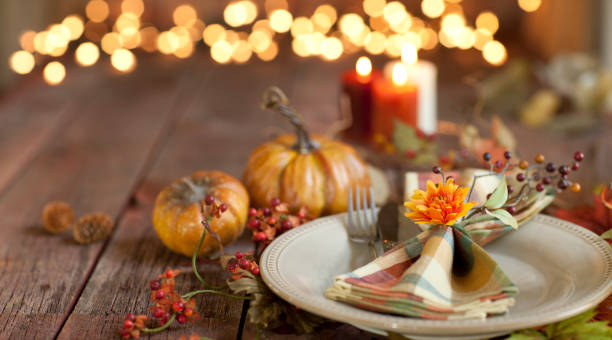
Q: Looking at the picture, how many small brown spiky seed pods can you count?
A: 2